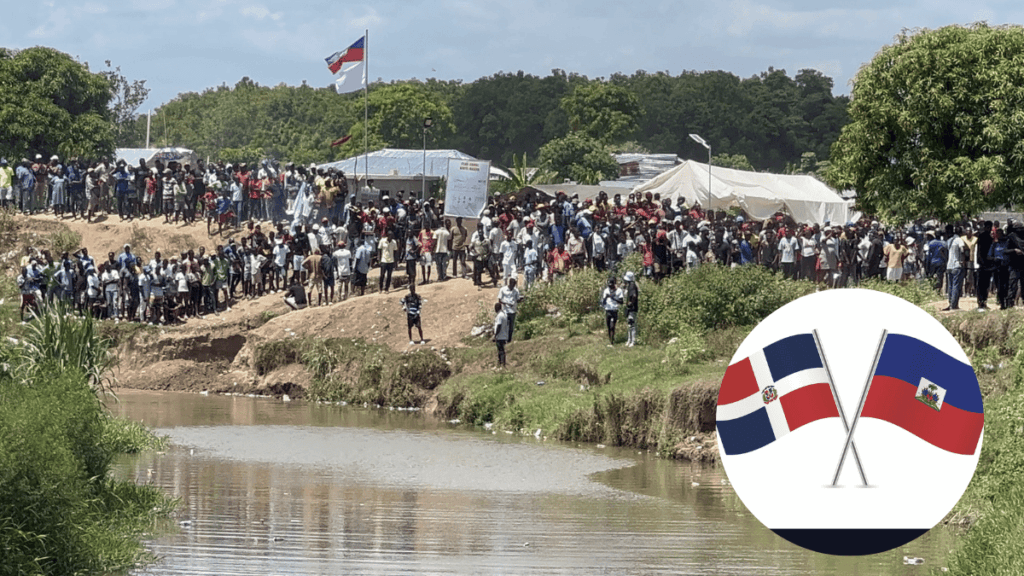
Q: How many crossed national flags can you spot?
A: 2